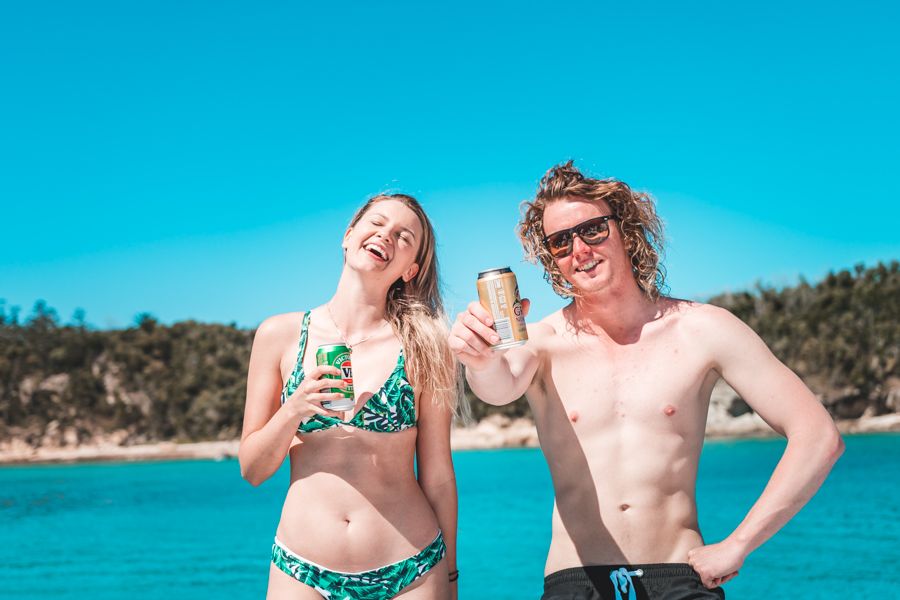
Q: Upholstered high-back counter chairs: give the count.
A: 0